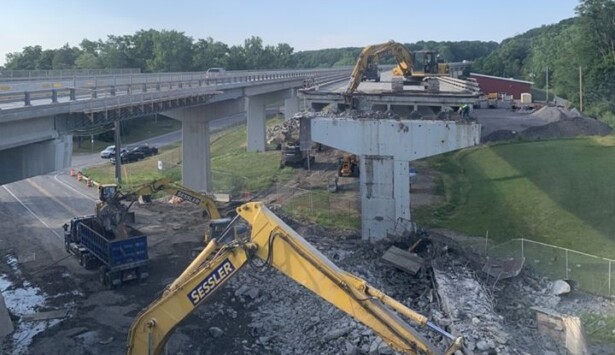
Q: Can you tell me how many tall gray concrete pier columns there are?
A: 4